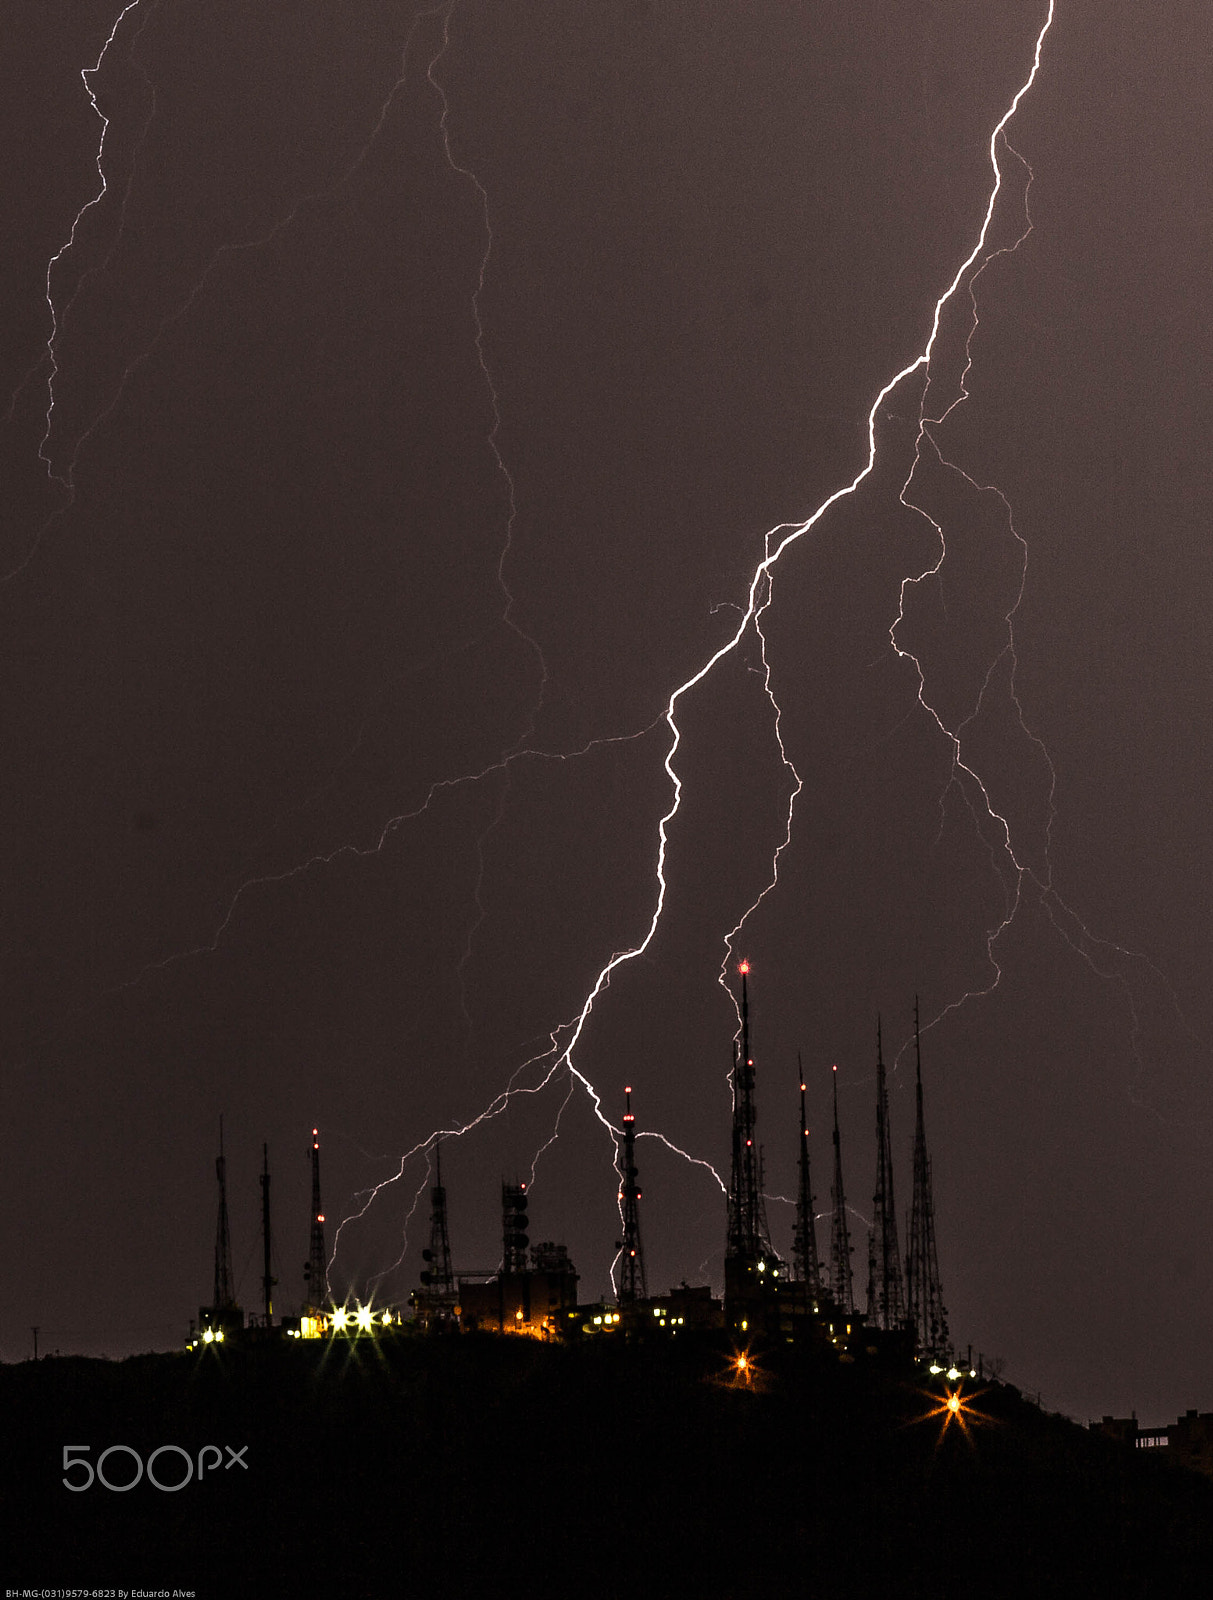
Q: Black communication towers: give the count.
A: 11